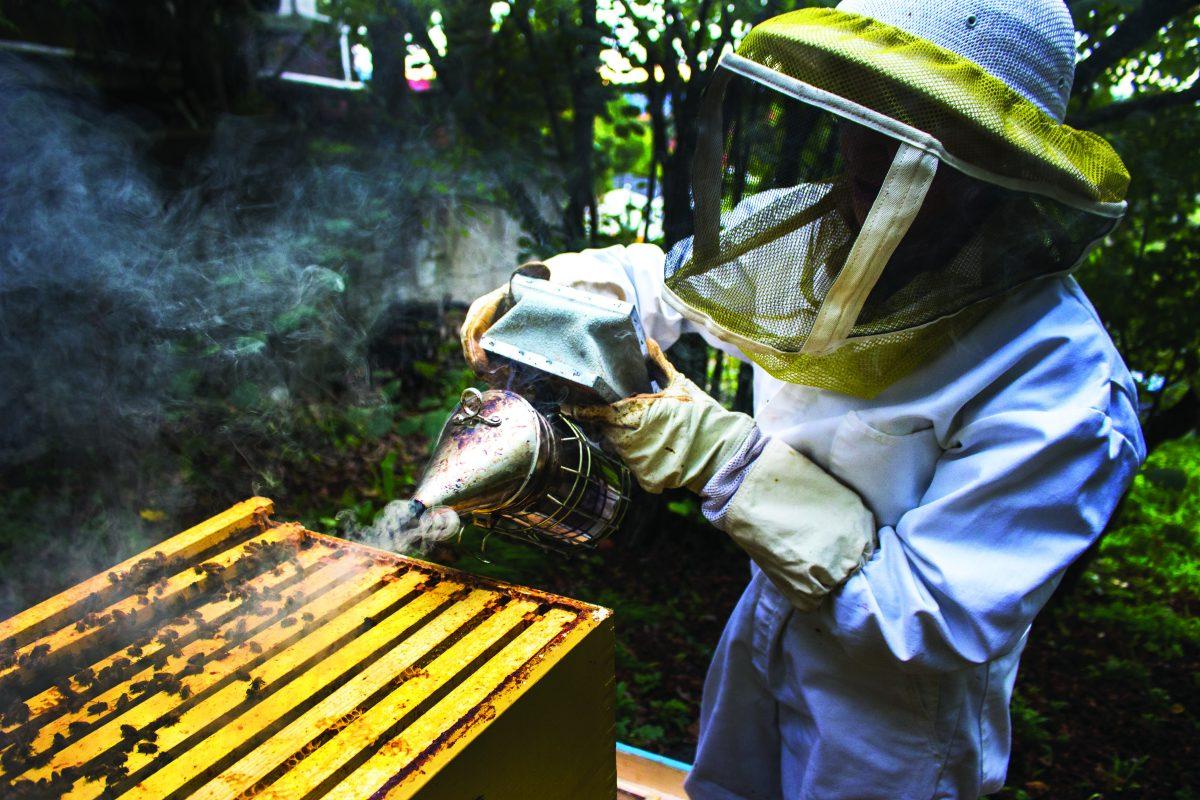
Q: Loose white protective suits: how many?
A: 1